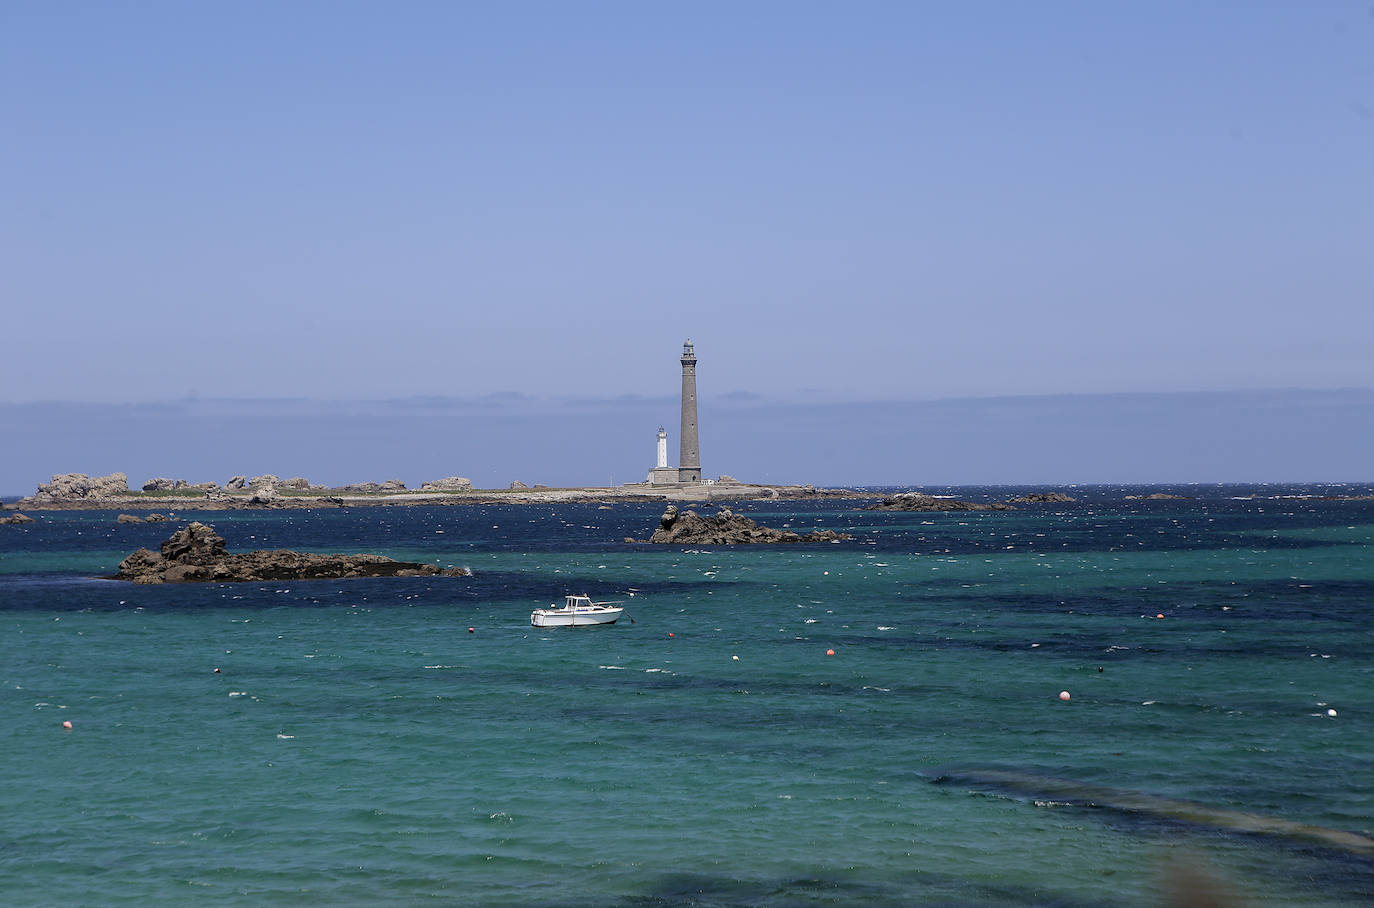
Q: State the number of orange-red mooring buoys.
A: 6